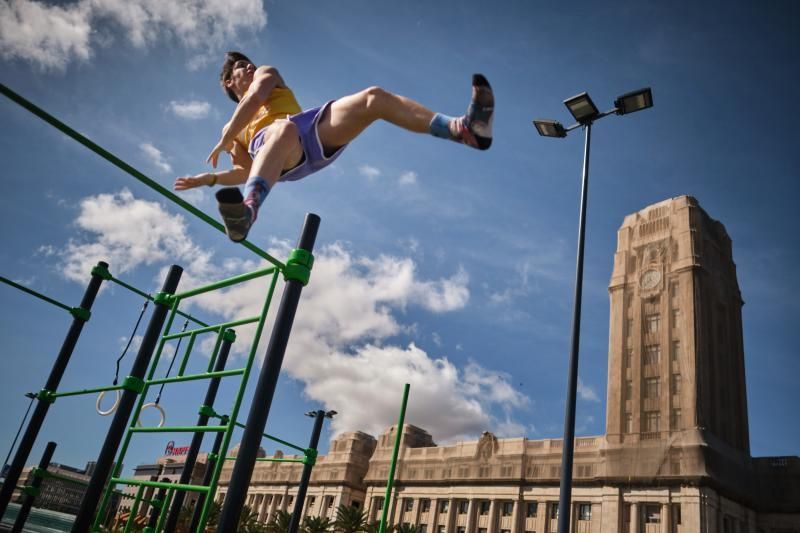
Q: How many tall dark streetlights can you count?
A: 1